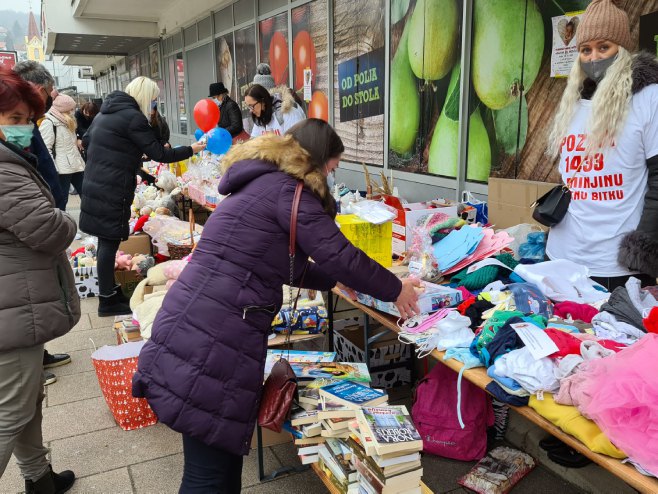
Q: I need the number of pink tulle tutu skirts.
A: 1